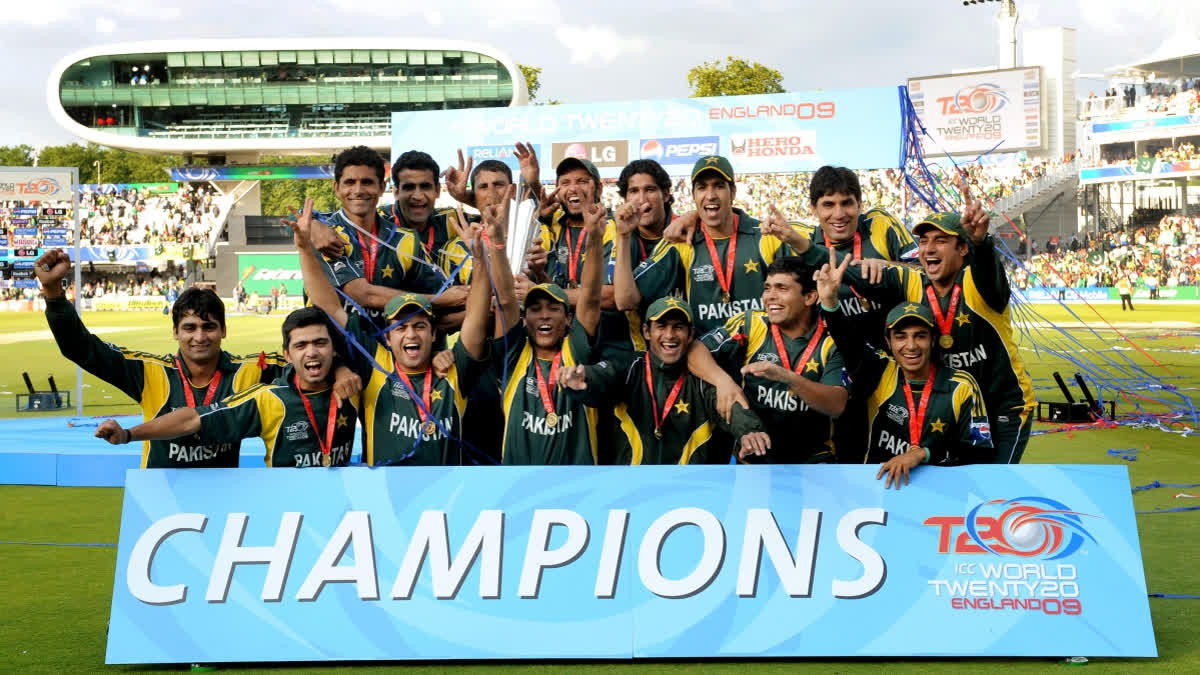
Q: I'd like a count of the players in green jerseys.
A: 15